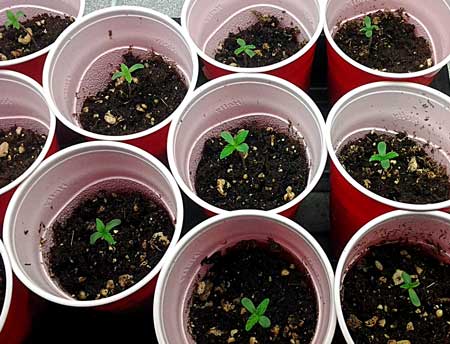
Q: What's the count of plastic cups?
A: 11